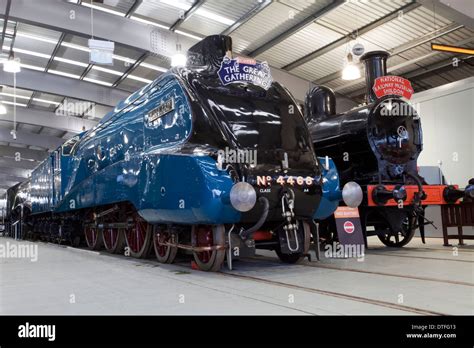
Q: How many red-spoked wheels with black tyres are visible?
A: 5